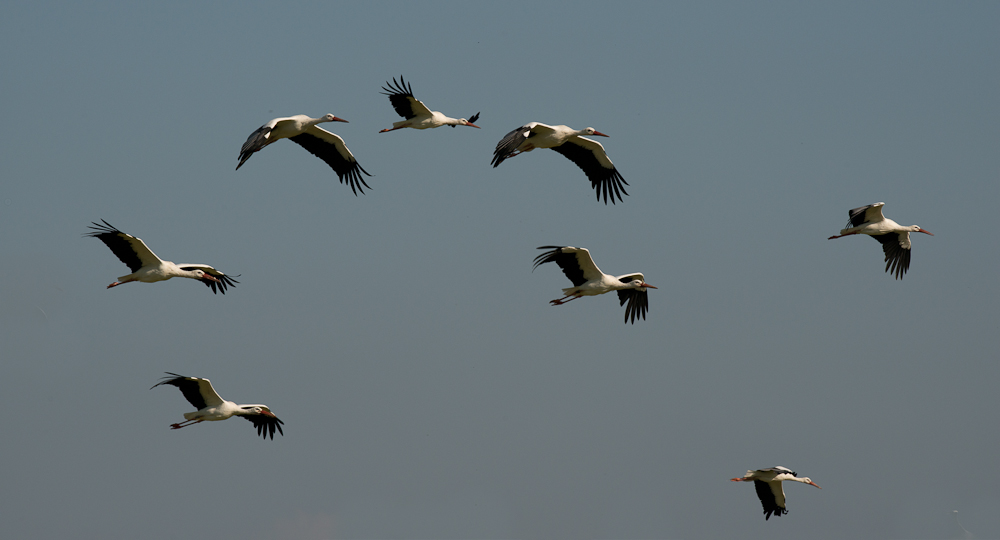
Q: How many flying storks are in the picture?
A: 8